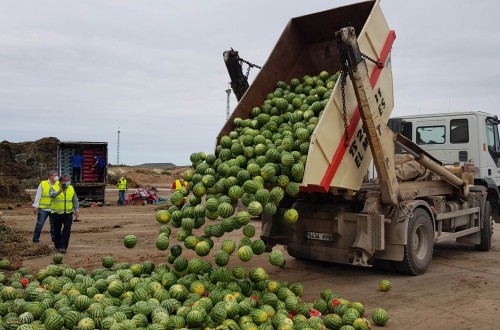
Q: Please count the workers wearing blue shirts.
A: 2